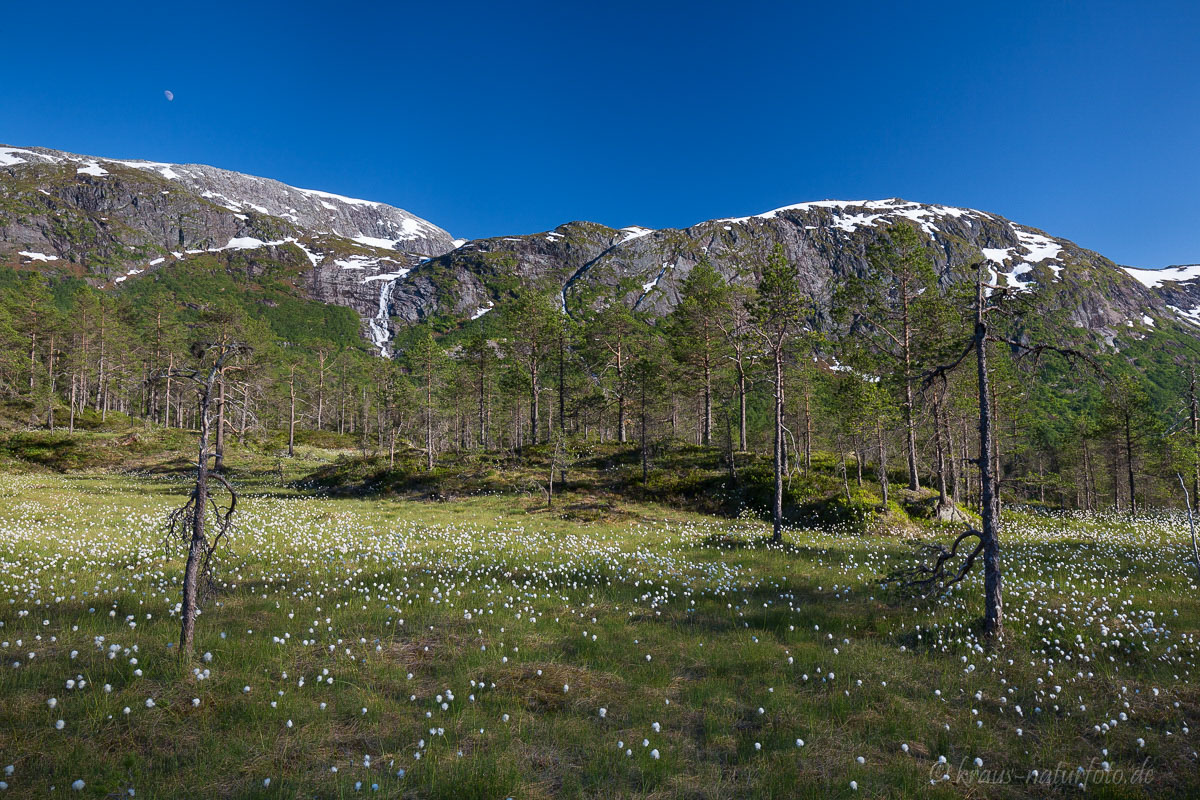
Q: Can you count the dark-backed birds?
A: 0